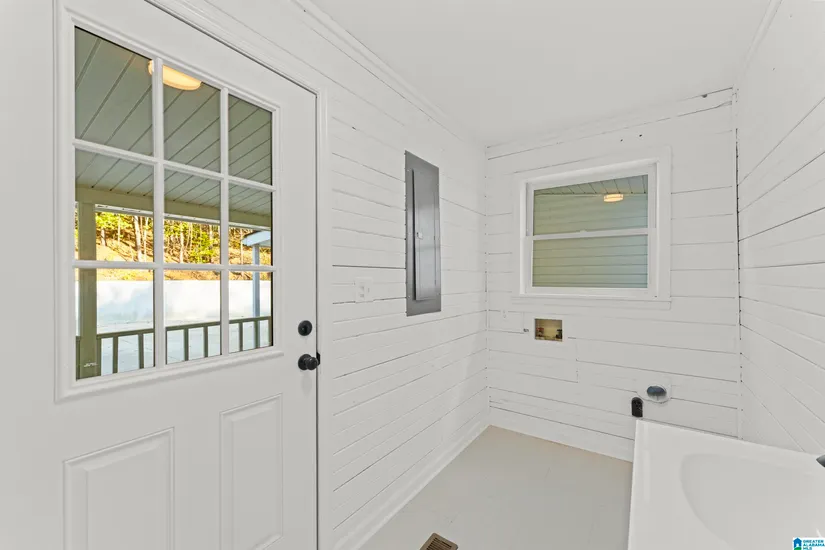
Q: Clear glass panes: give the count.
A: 11